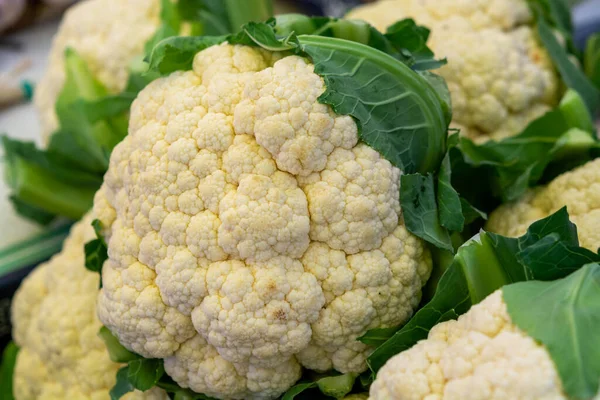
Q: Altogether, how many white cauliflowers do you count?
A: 6